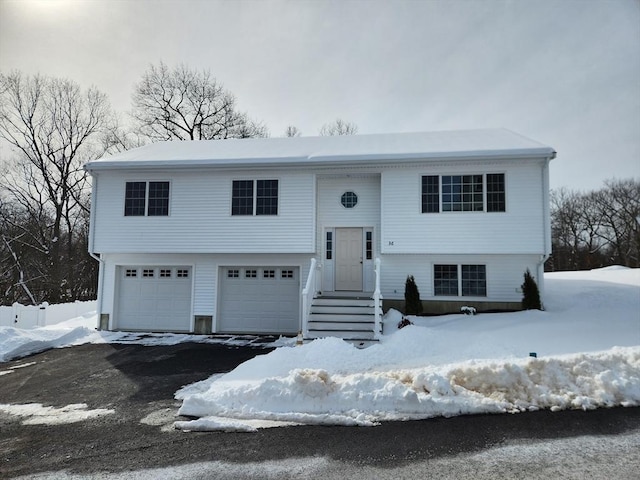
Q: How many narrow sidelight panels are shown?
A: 2